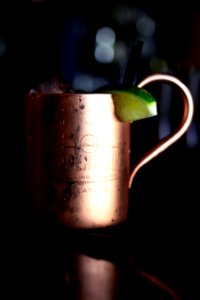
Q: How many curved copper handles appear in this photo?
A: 1